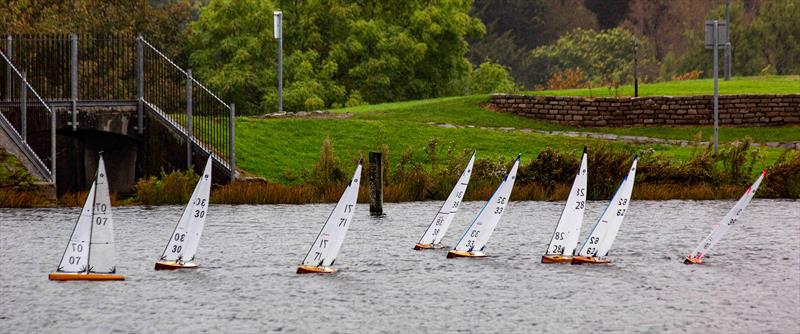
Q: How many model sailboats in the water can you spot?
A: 8